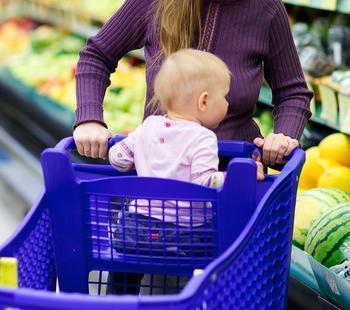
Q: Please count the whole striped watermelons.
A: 2